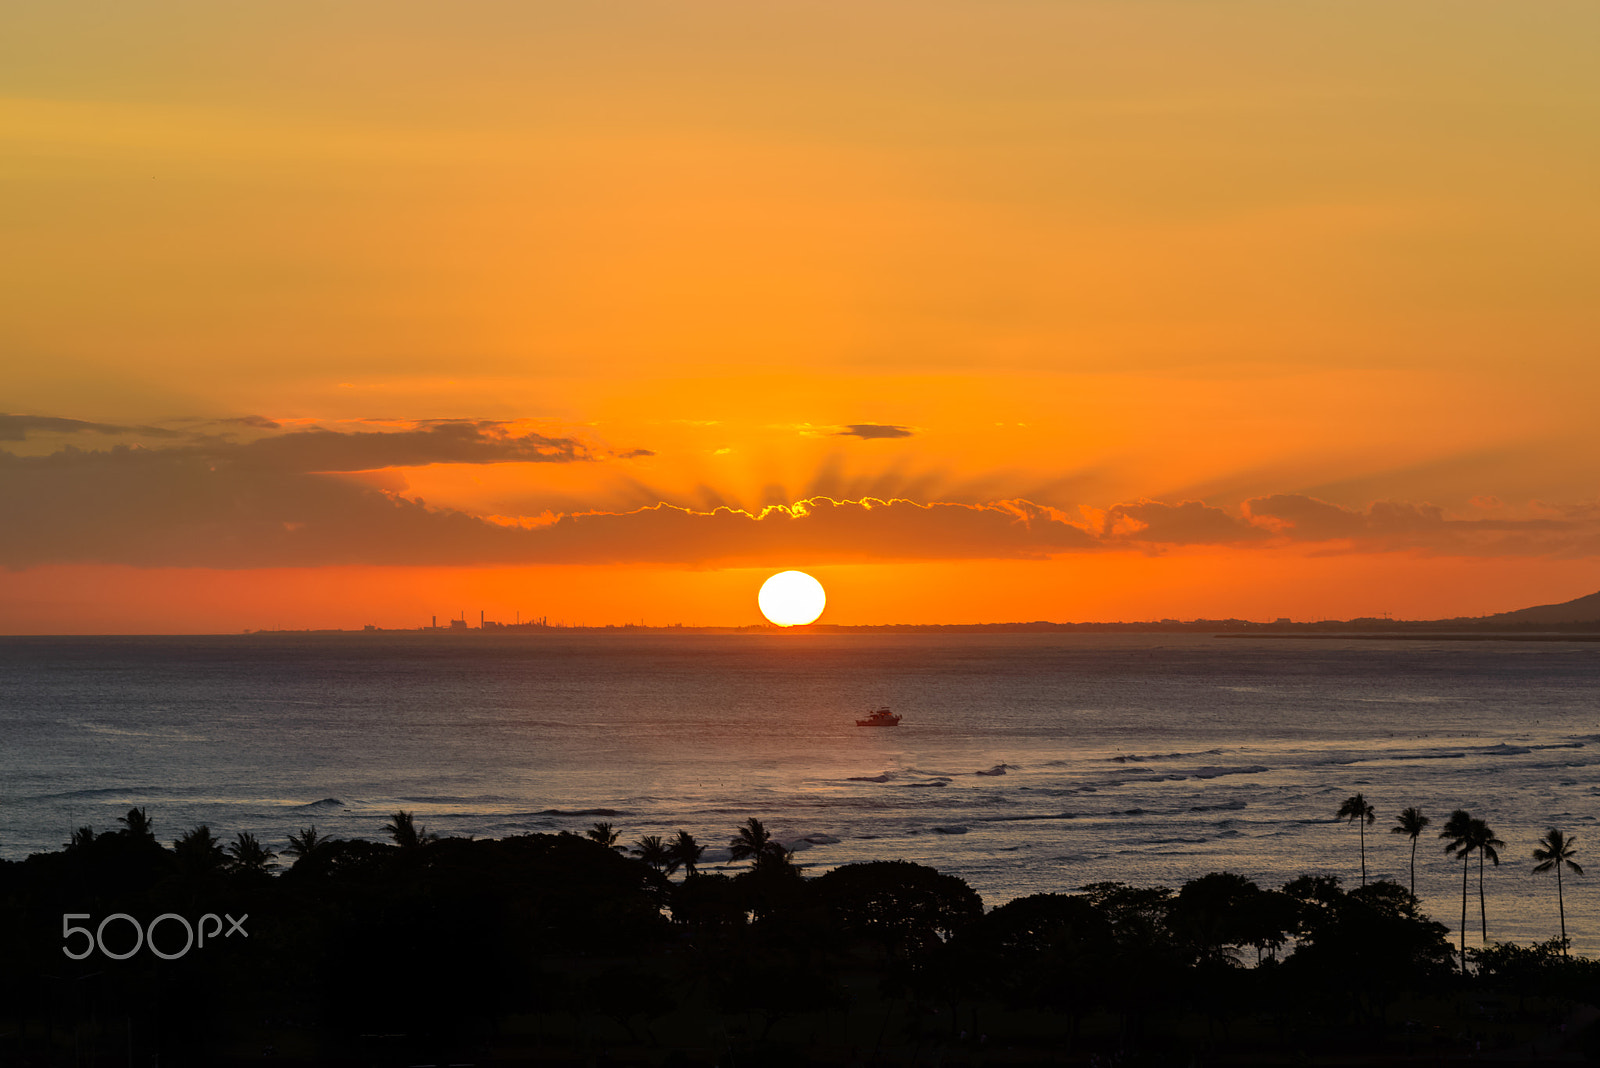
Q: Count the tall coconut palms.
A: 5